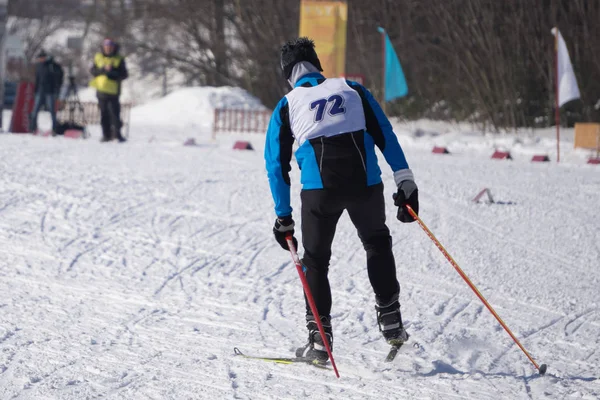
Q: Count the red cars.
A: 0